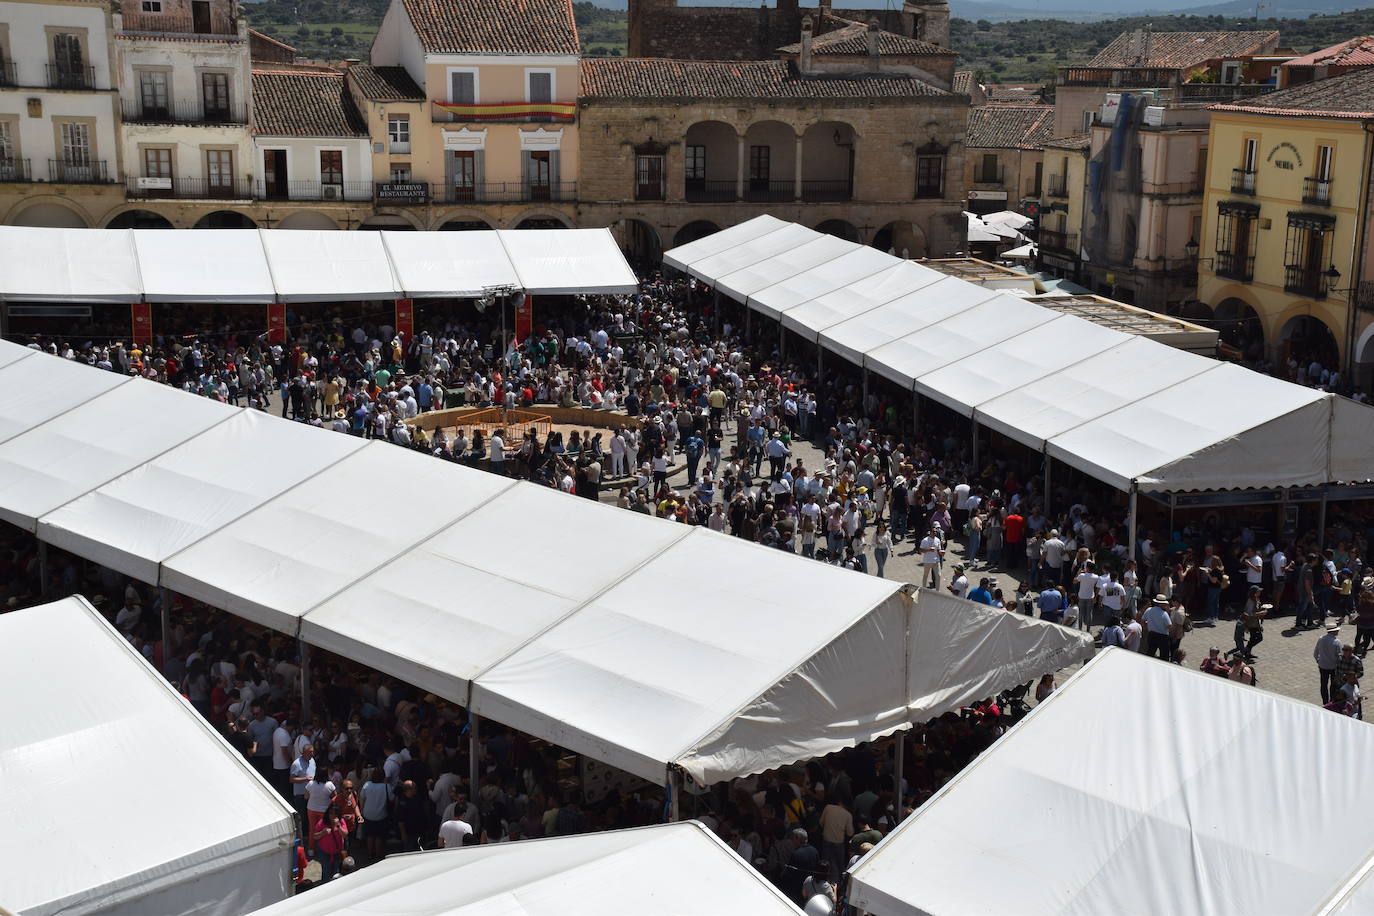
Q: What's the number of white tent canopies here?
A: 6